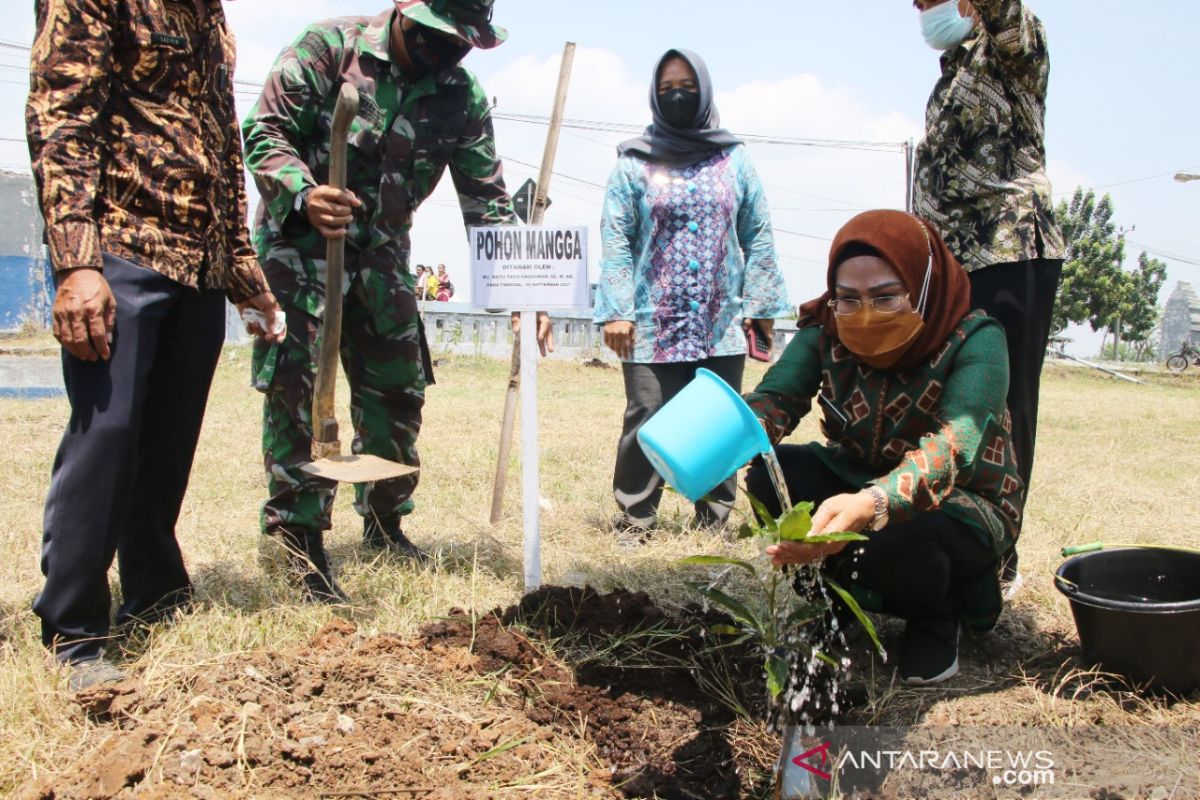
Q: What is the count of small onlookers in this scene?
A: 3